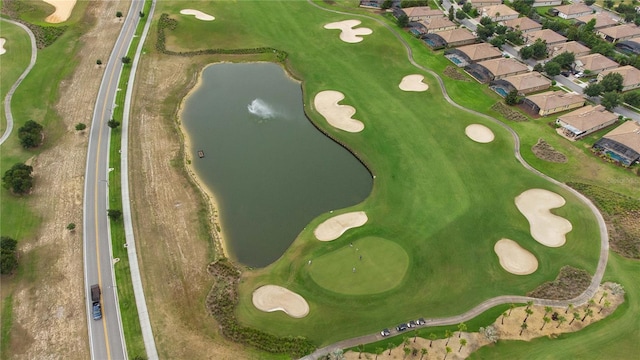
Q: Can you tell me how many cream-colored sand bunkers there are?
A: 11